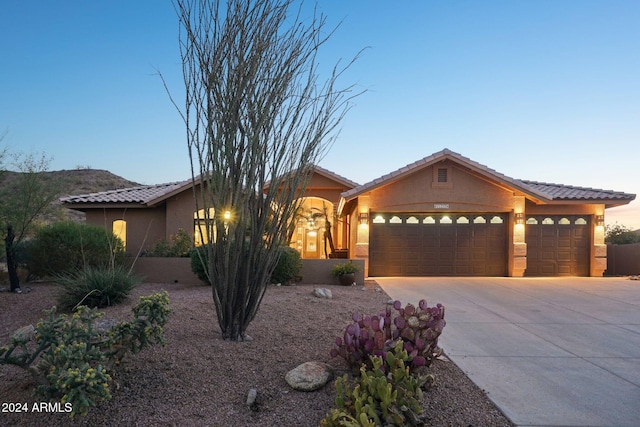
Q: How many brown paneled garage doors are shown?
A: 2